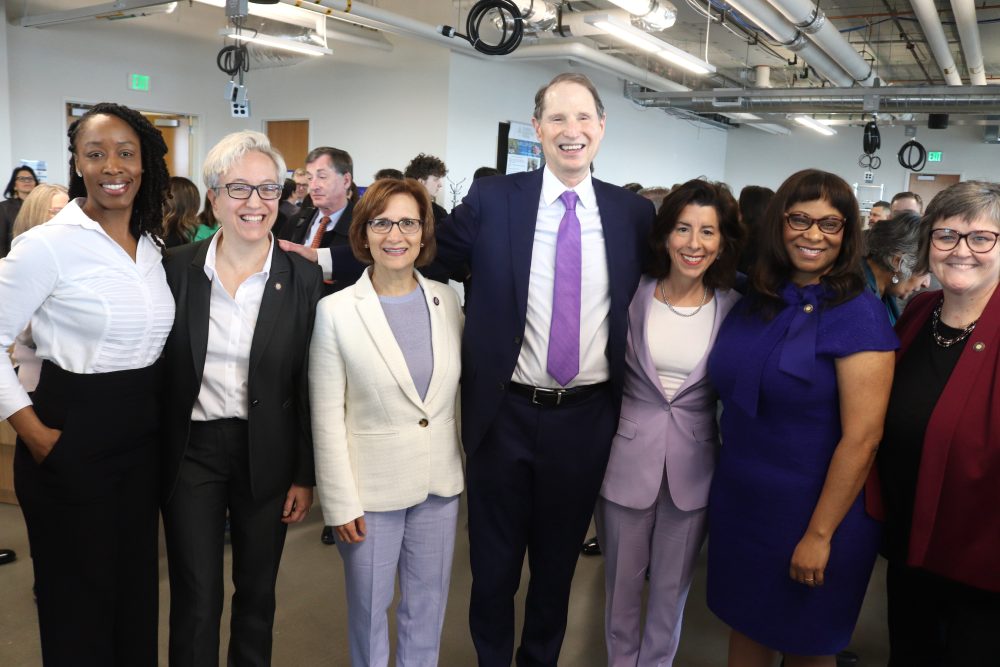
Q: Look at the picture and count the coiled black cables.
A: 4